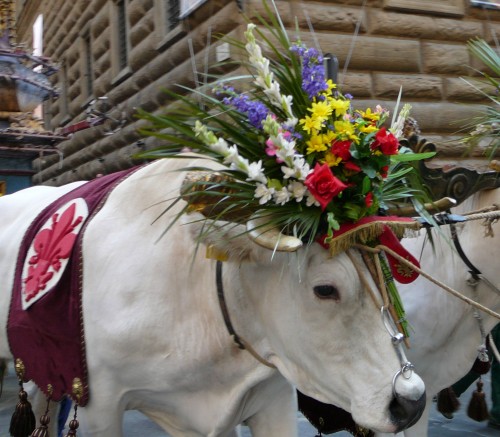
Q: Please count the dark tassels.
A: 5